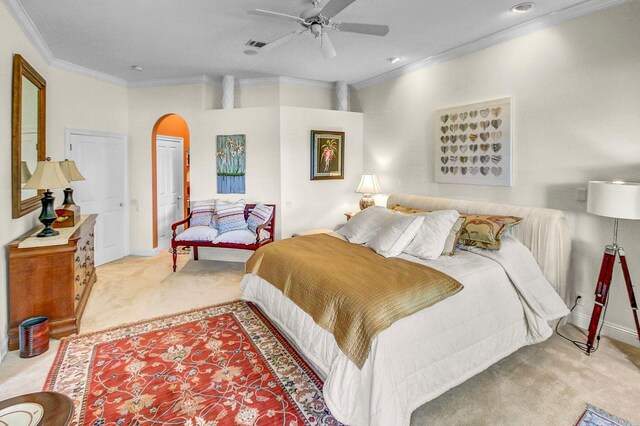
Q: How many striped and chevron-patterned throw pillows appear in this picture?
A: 3